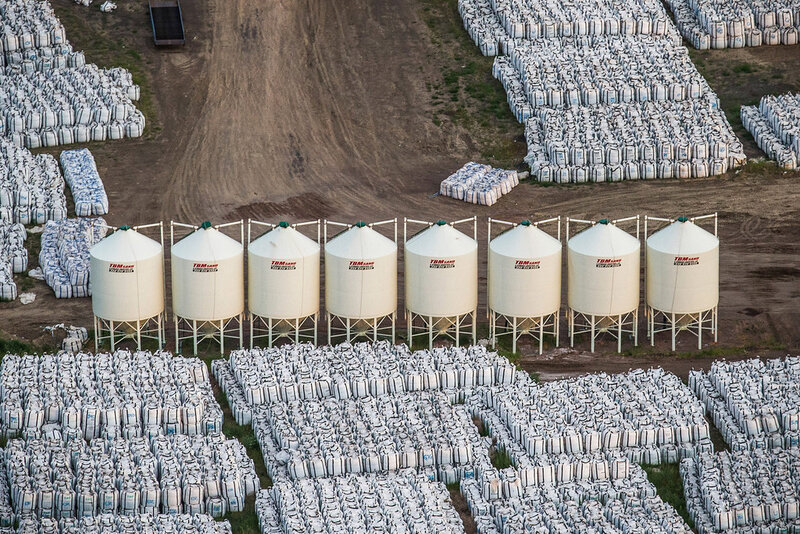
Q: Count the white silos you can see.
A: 8